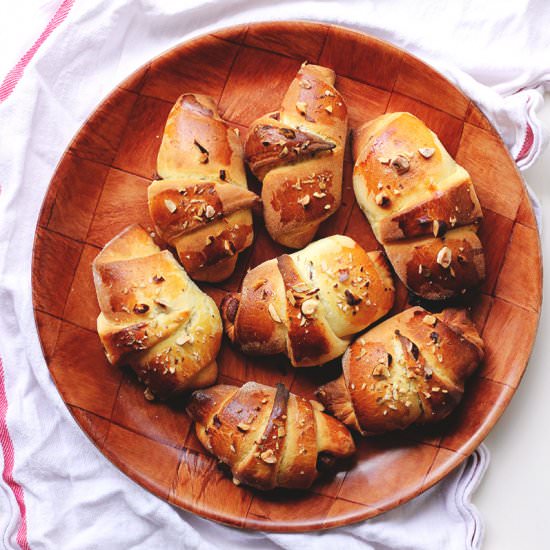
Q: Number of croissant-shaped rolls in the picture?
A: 7